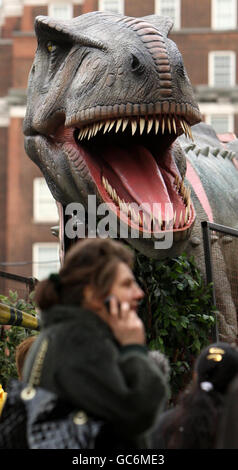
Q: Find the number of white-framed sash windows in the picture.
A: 8